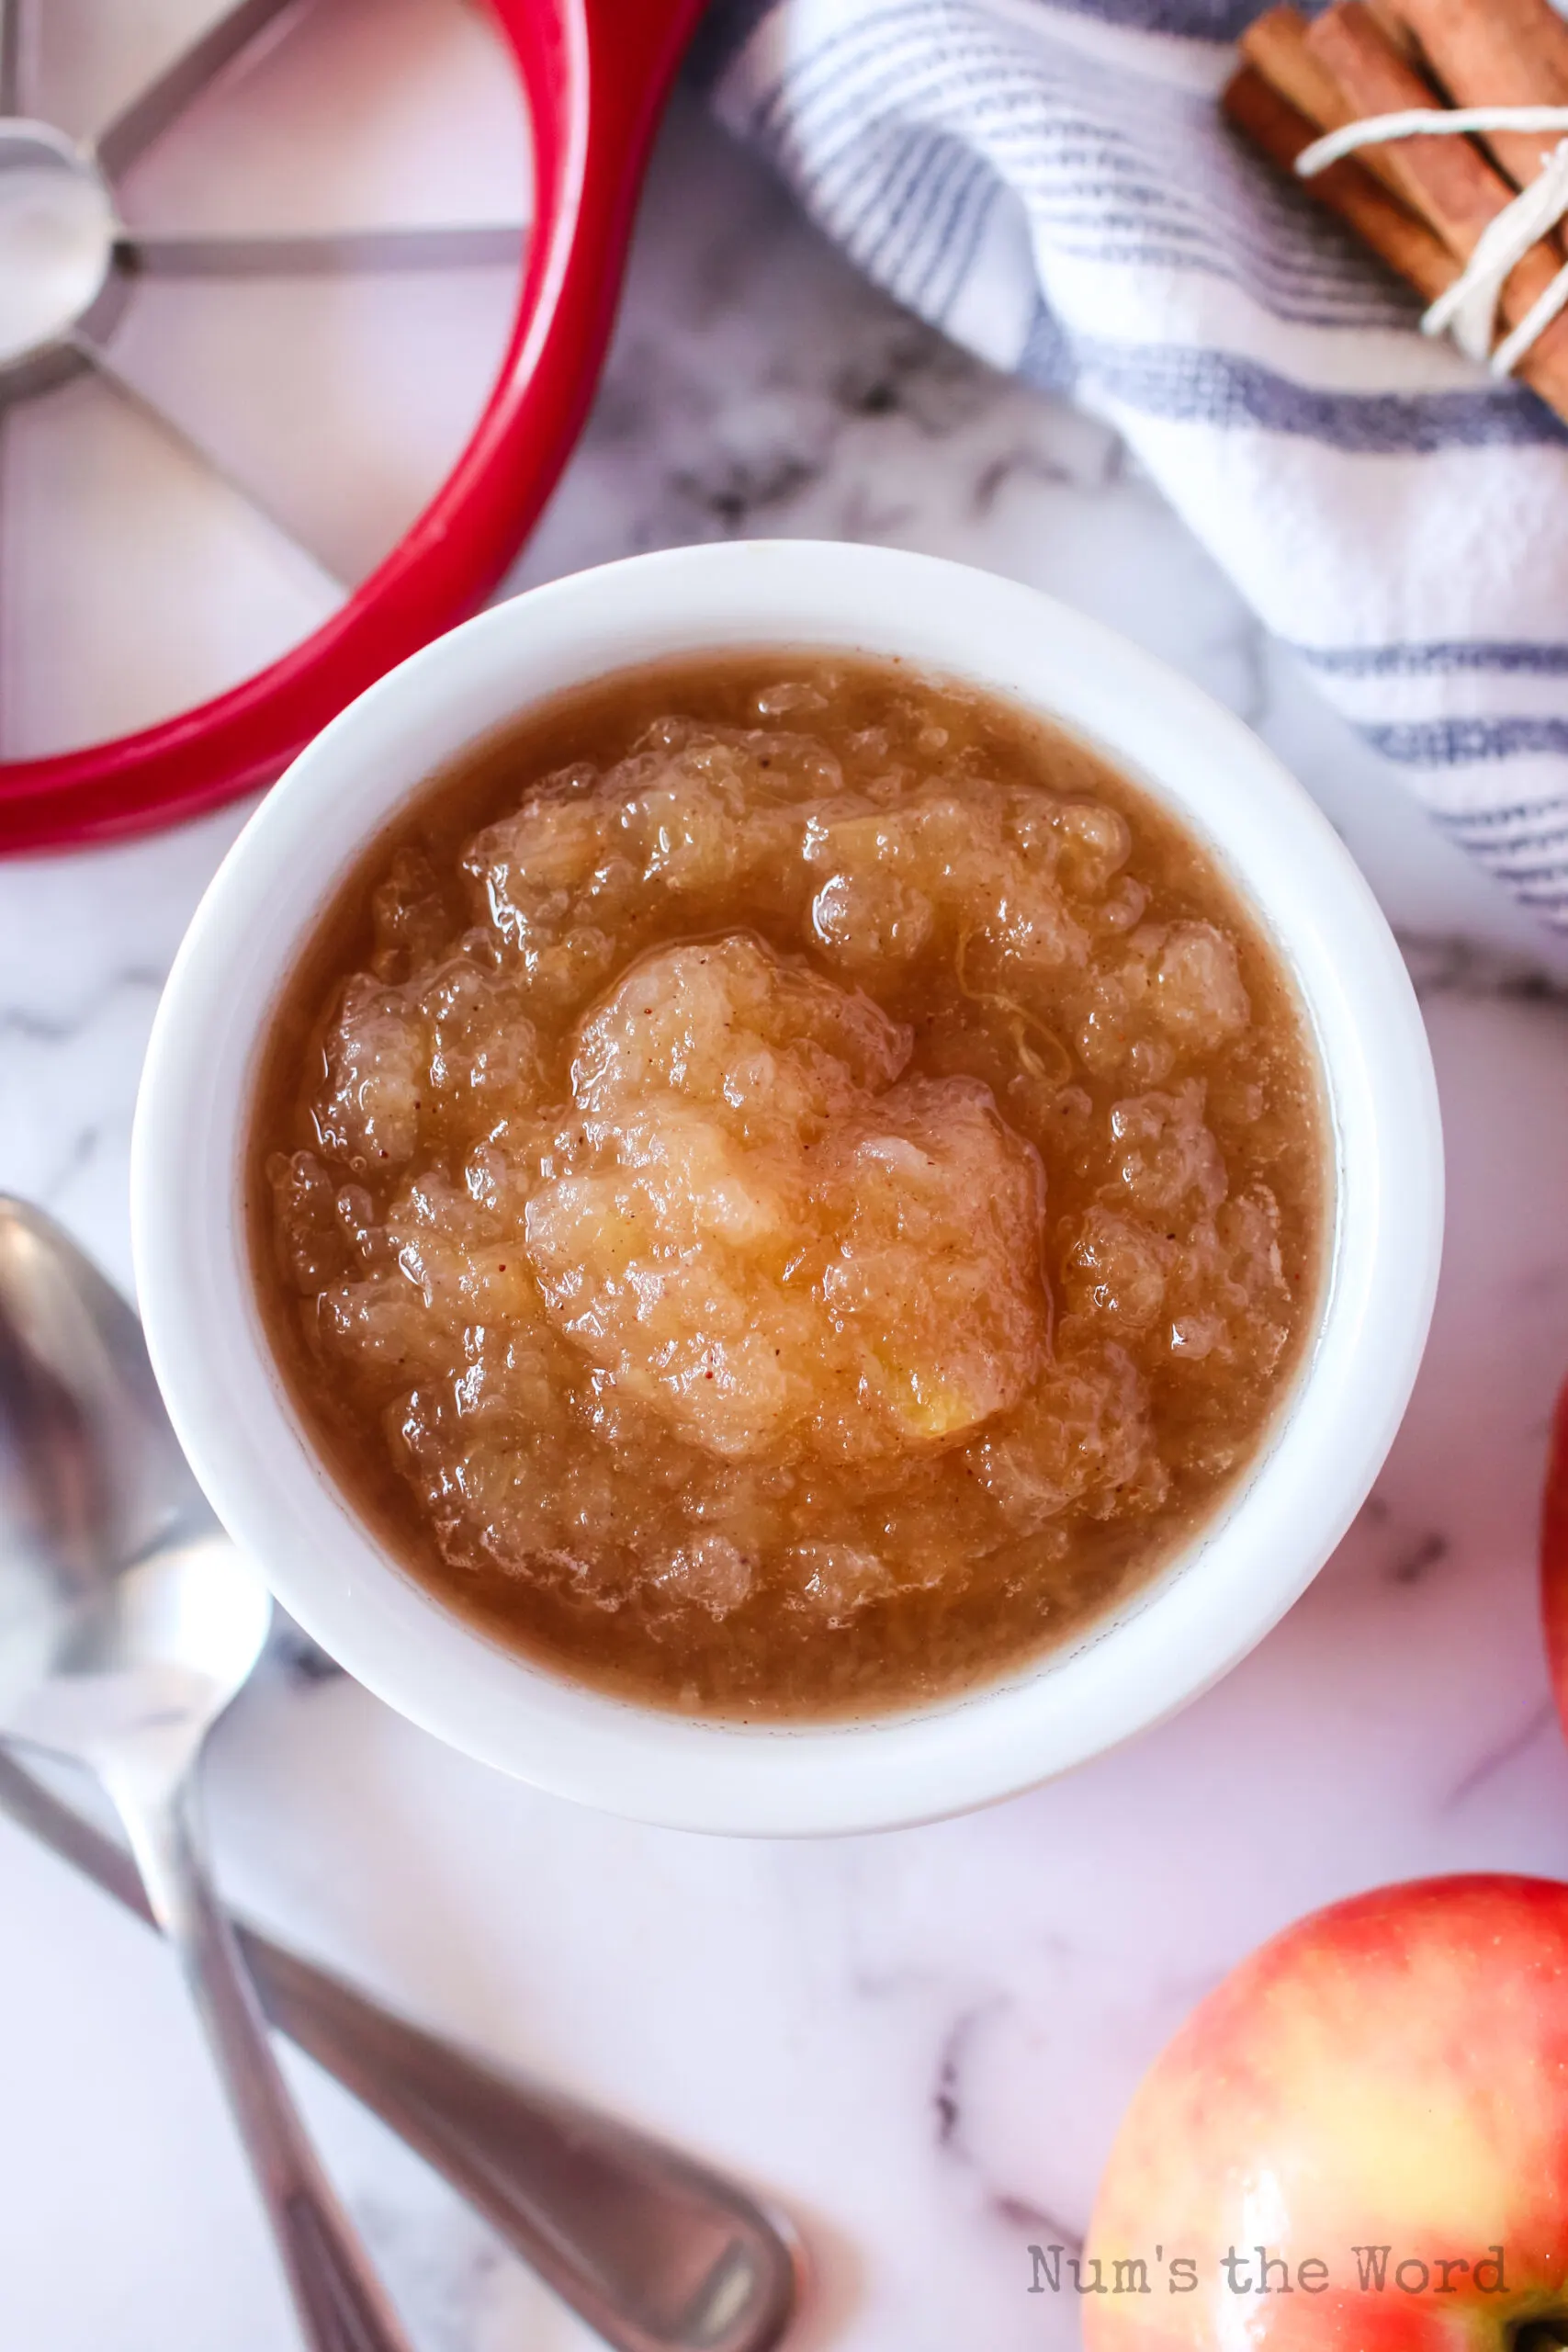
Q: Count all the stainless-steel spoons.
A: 2